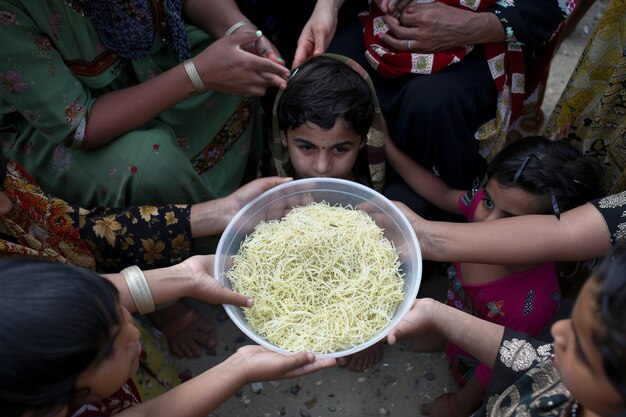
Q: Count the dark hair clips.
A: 2